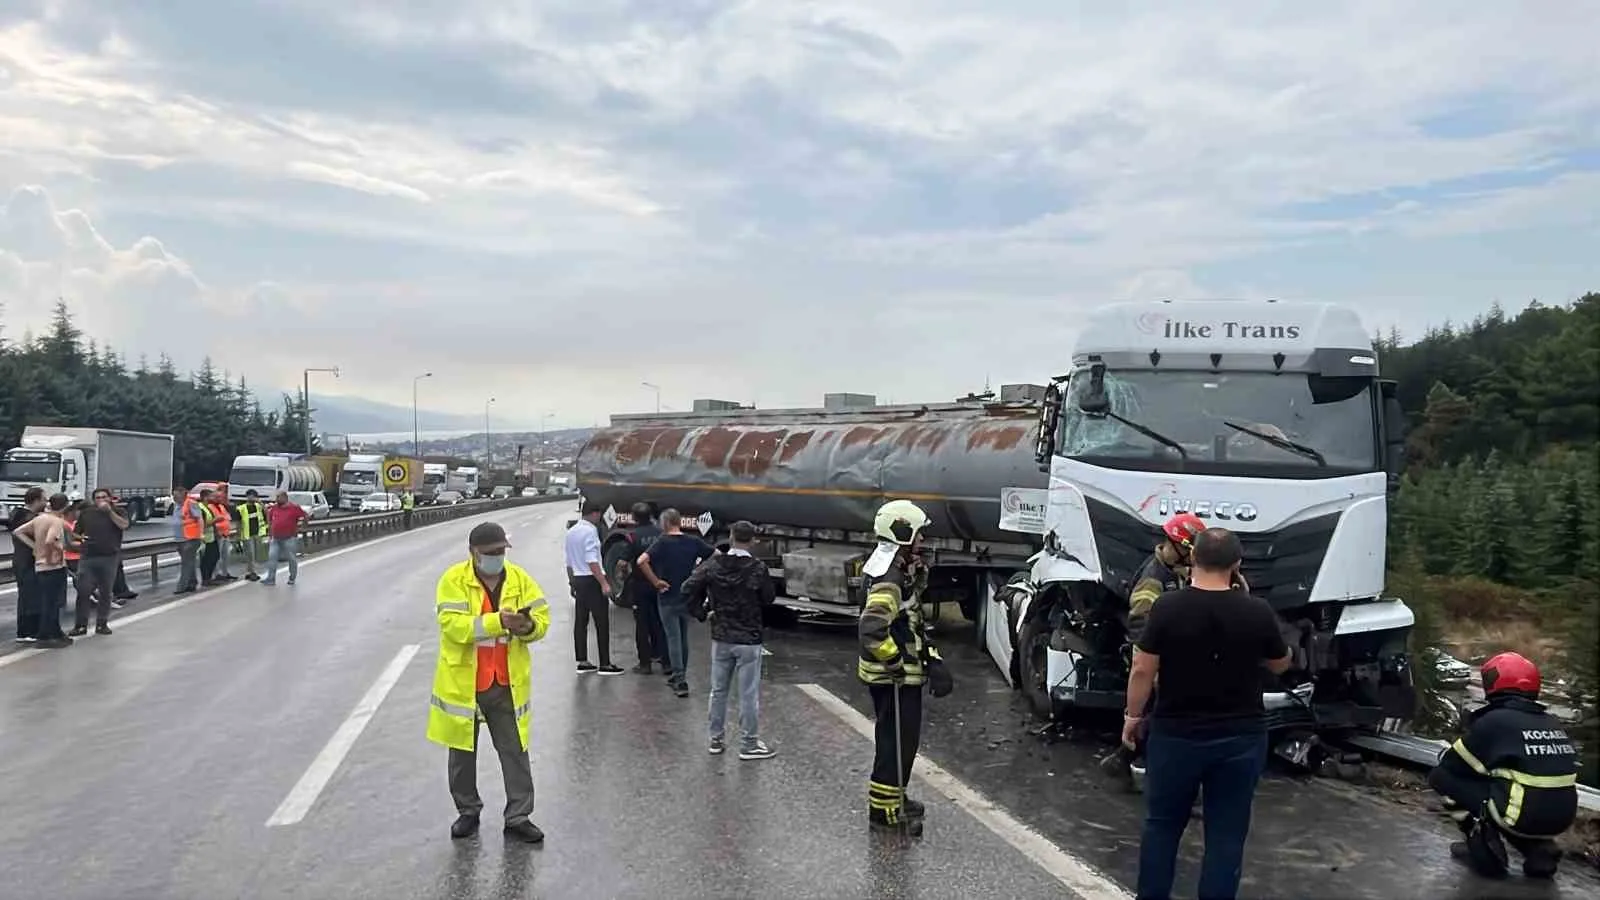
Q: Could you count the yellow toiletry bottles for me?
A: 0